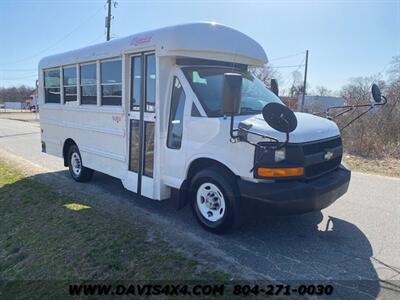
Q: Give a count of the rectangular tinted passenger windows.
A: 4